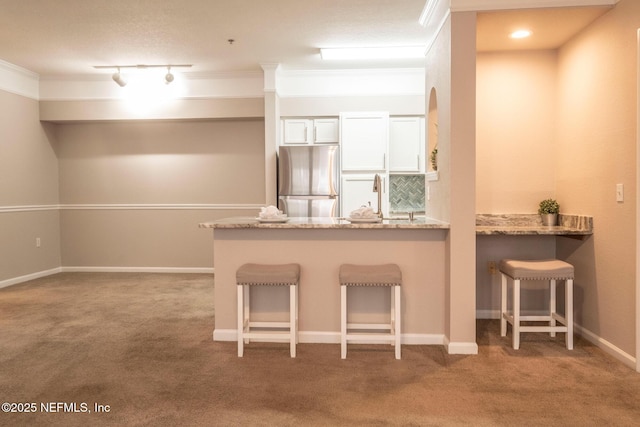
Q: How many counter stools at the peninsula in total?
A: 2